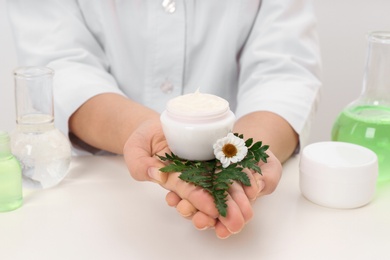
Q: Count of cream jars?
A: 2